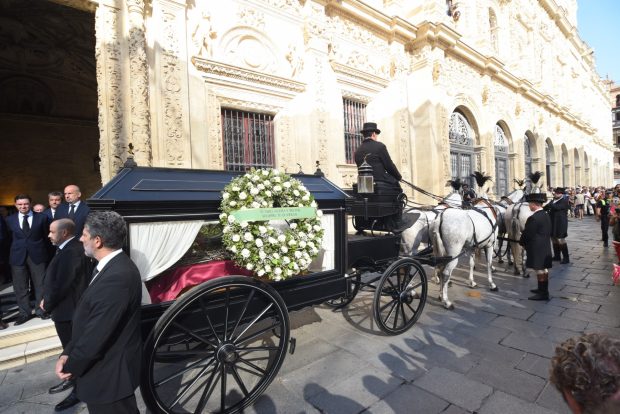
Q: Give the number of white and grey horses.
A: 4